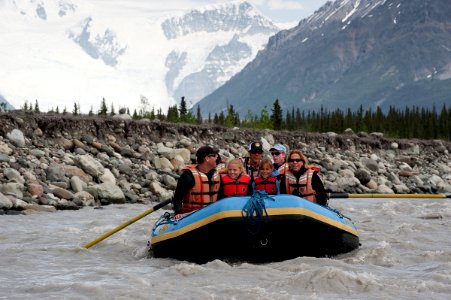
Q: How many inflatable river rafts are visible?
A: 1